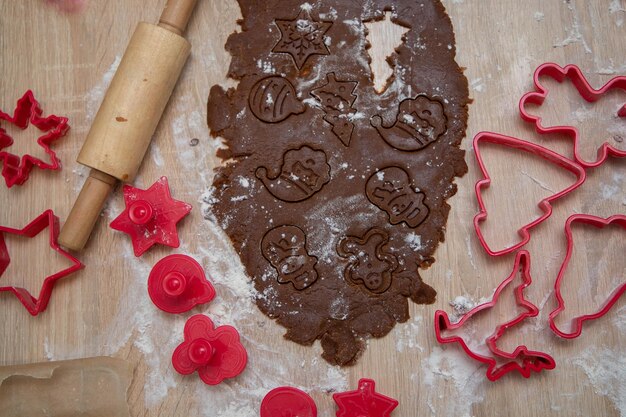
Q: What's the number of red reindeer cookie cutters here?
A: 1